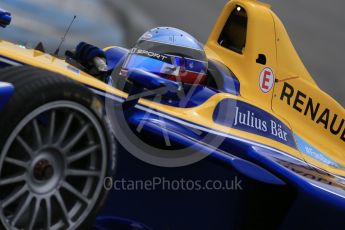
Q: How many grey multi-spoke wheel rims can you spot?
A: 1